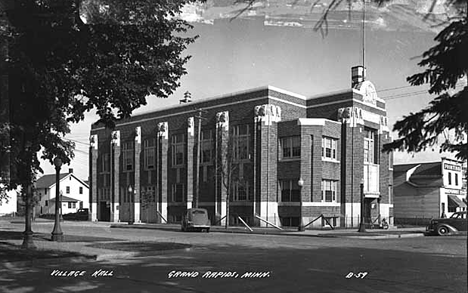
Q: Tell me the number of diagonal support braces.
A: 6